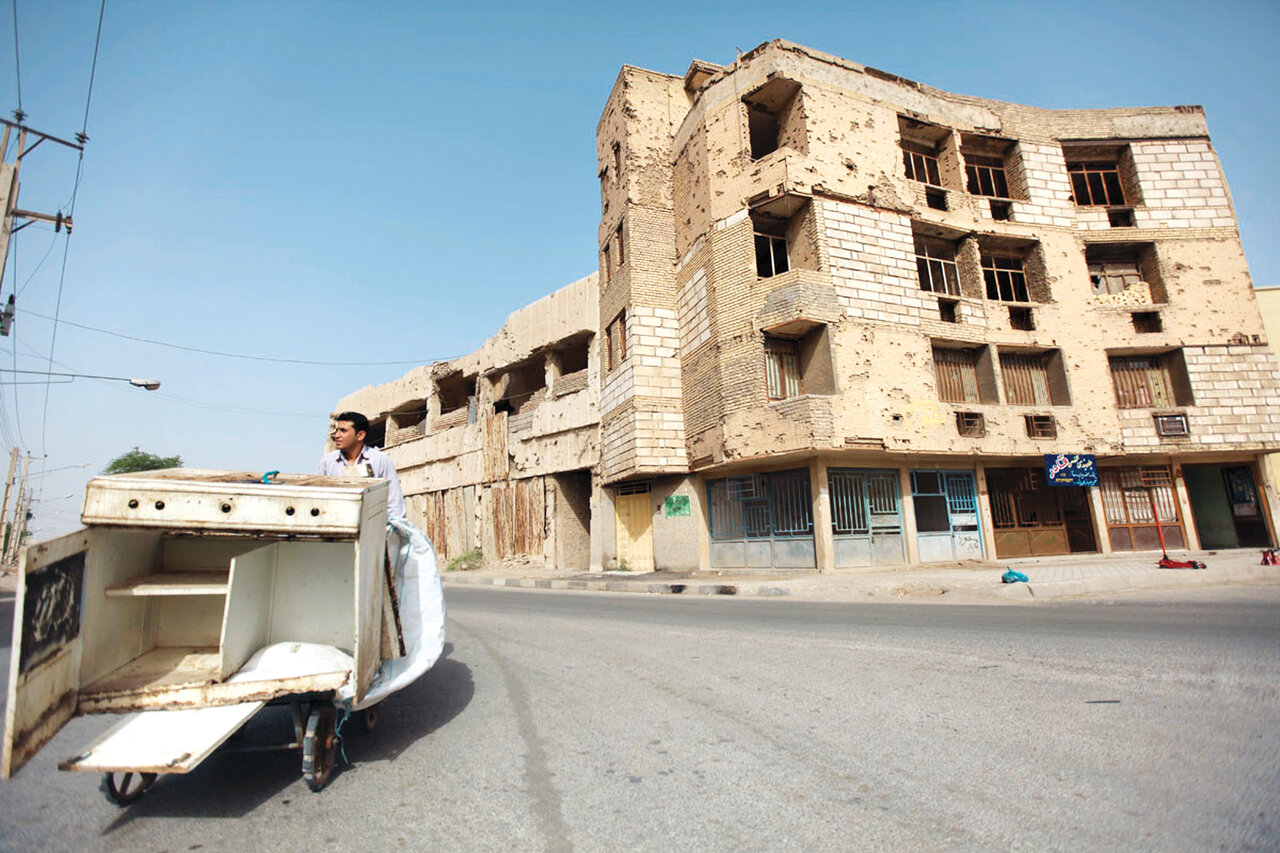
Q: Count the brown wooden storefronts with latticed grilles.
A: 2